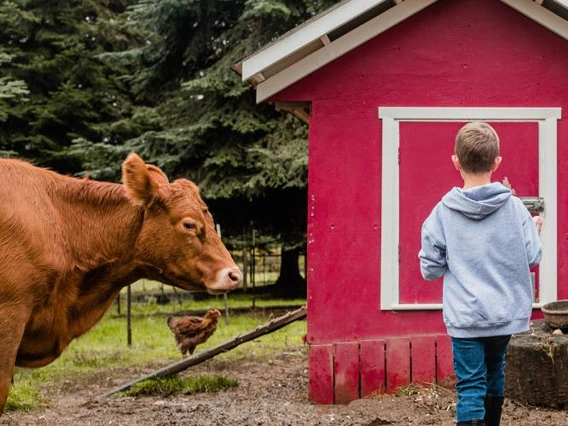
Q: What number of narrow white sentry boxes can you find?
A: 0